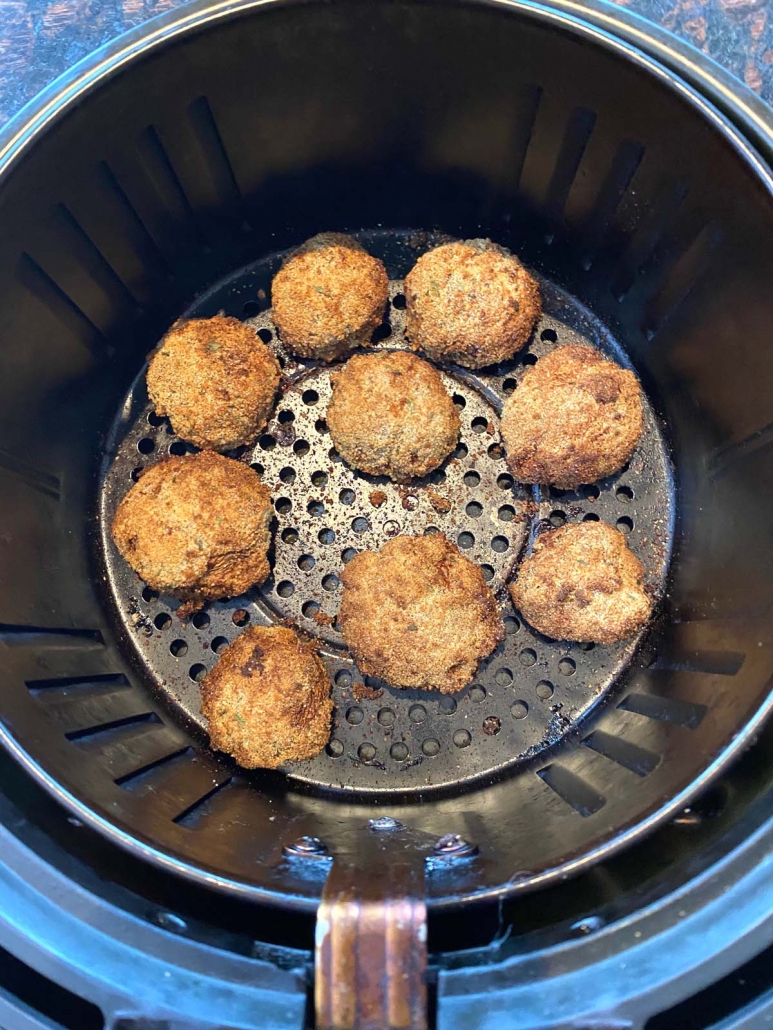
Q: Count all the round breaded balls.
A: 9